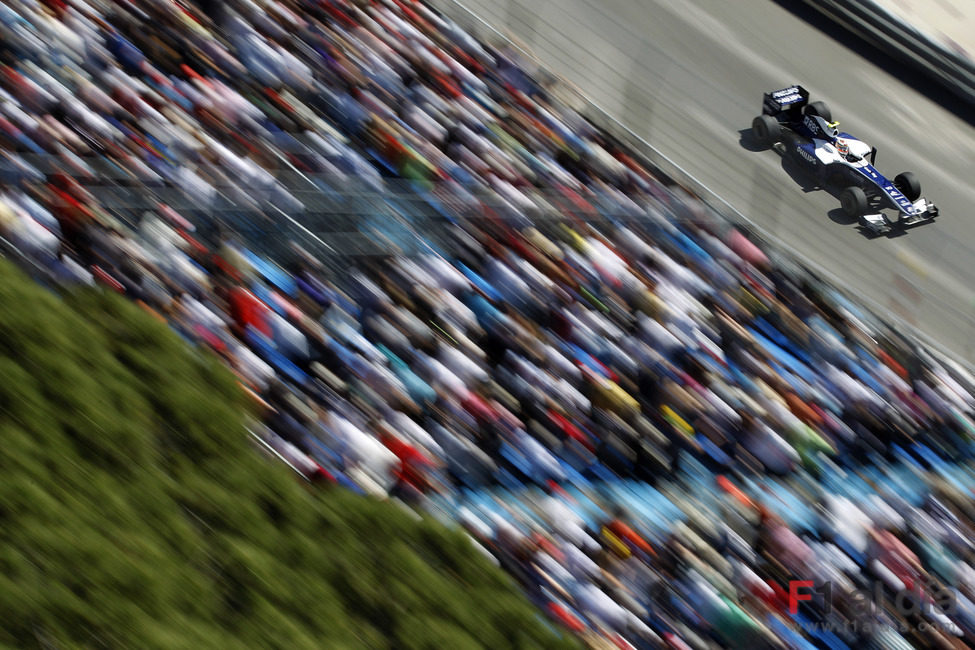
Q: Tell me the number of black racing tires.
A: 4